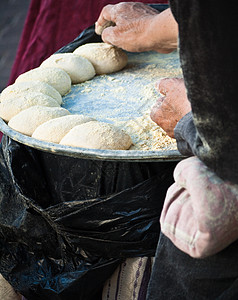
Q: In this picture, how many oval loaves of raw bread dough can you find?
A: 8